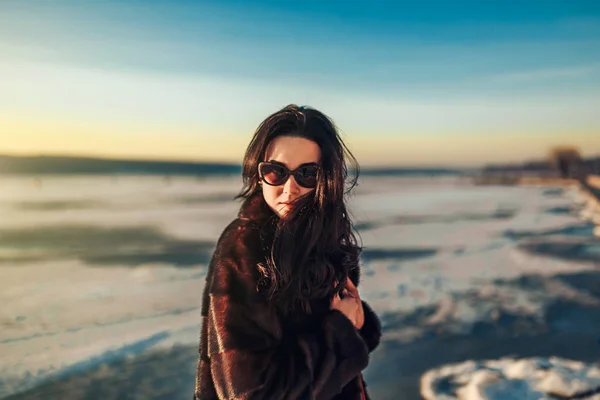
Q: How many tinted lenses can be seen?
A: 2